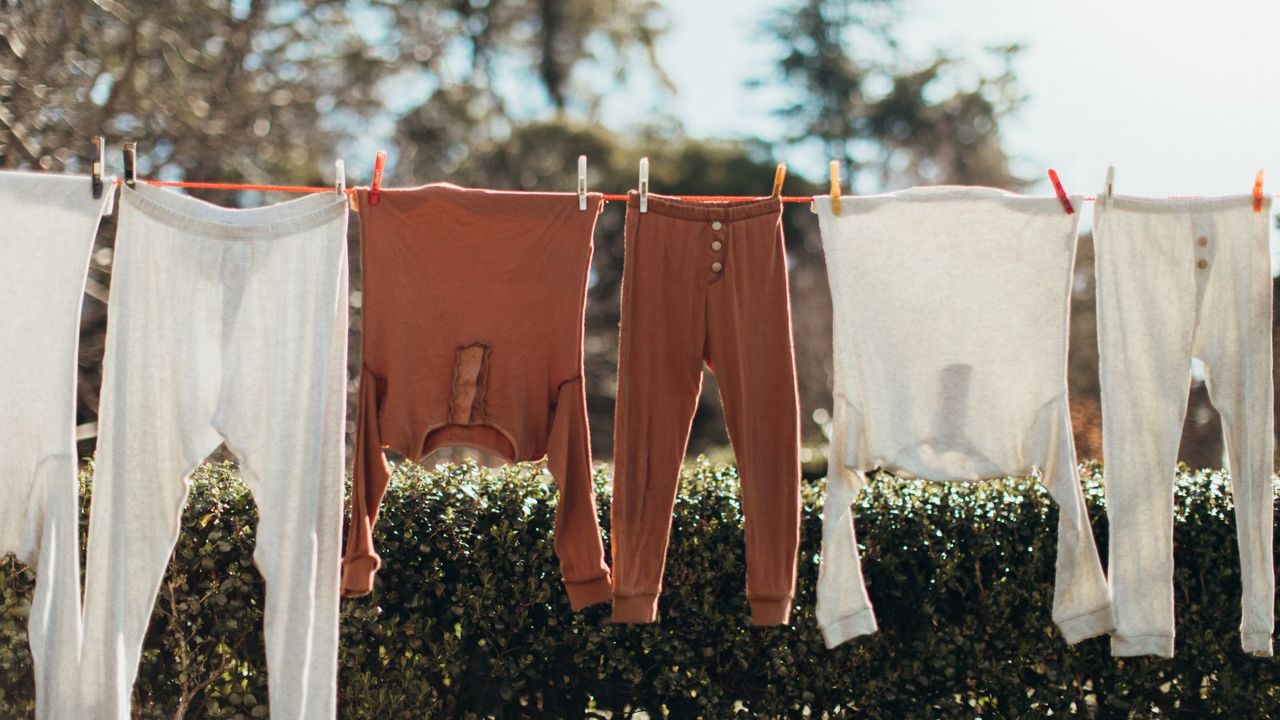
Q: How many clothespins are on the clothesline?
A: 11